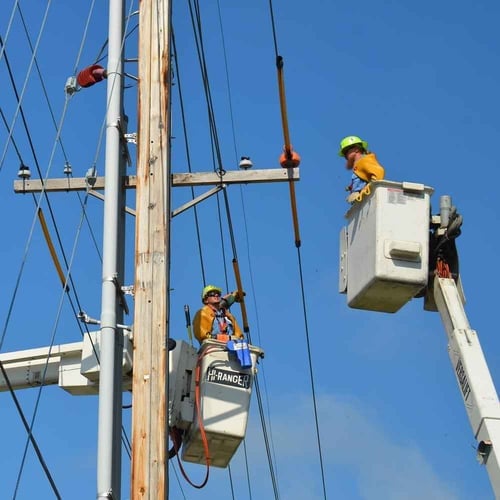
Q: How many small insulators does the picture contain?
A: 3